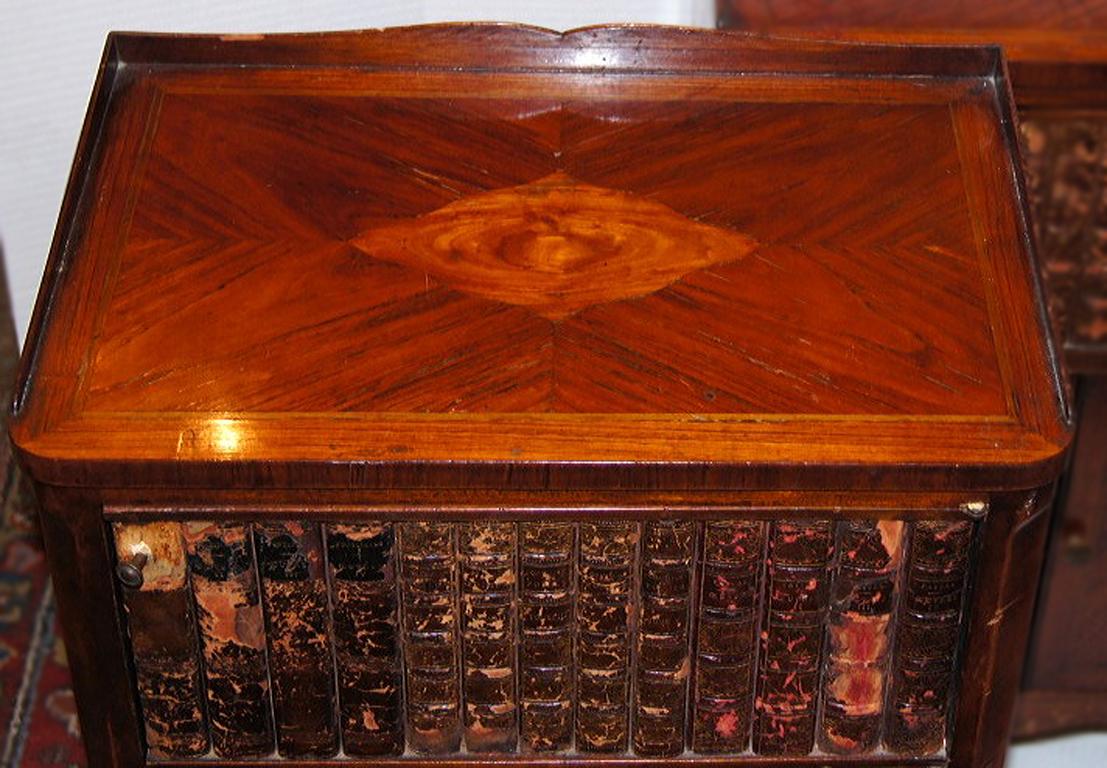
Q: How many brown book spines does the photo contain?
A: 13